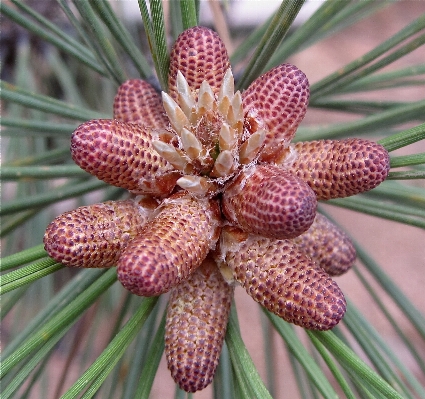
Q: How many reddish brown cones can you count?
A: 11